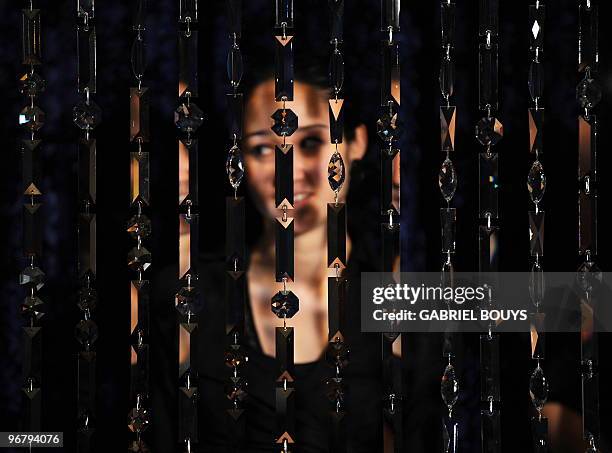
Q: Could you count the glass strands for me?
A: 12